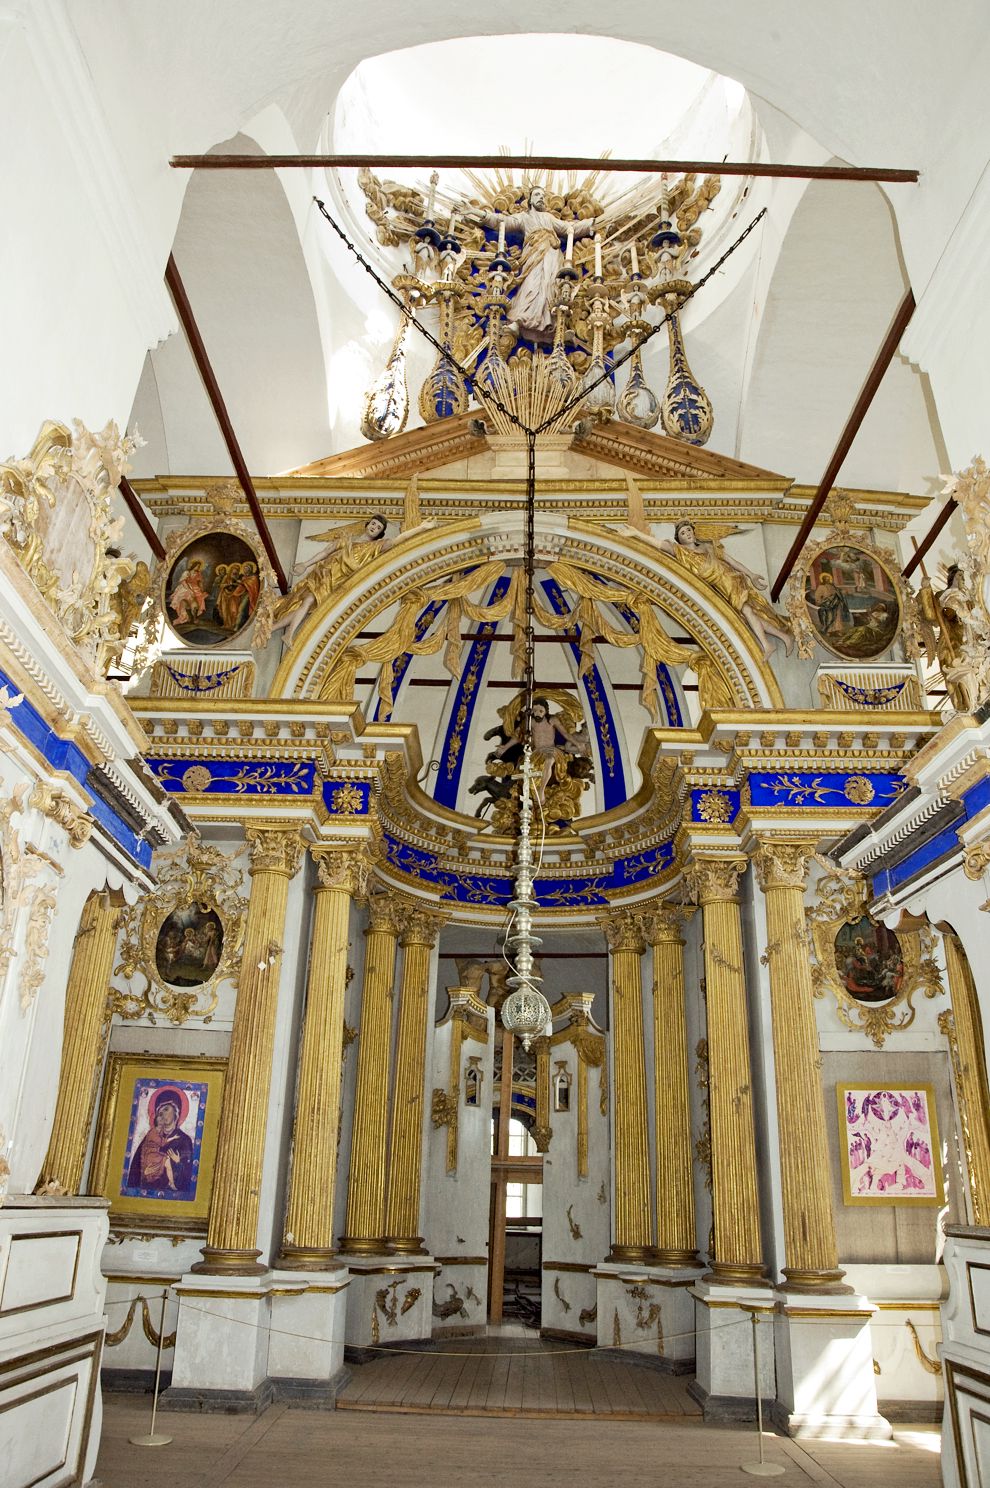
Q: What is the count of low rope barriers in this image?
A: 1